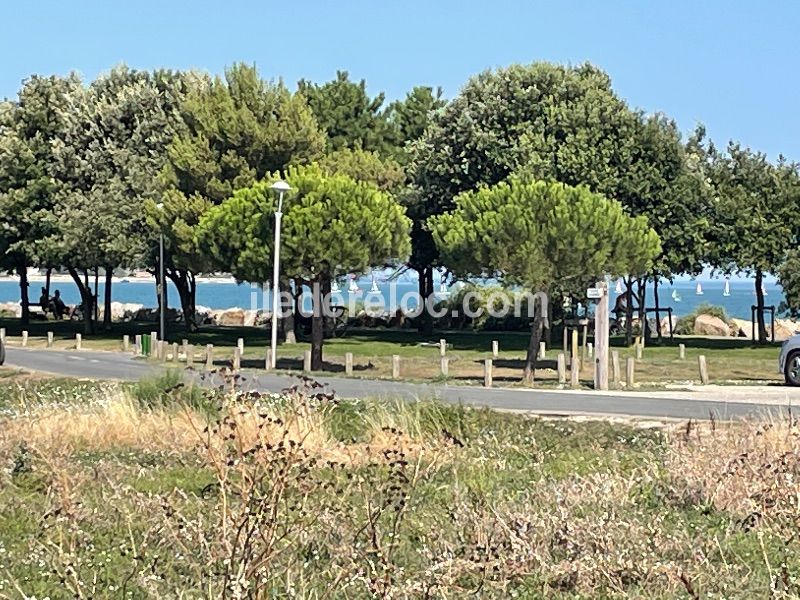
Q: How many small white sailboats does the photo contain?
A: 9